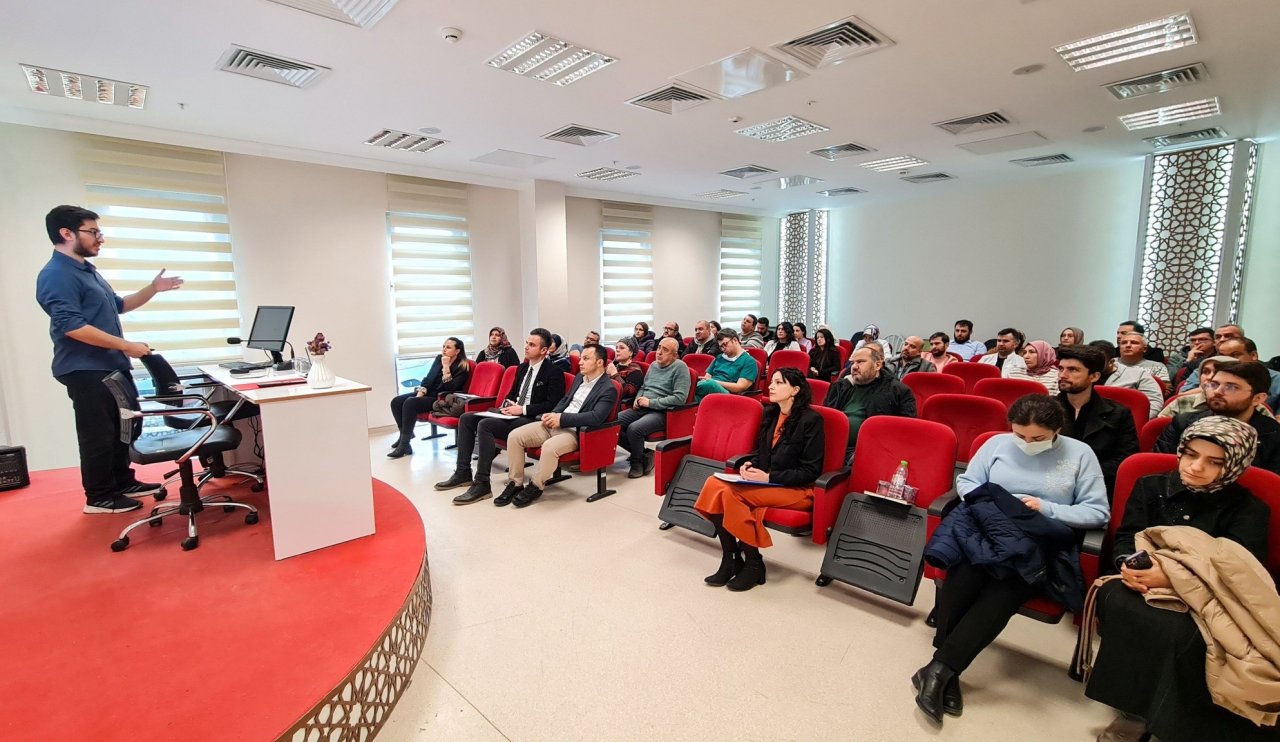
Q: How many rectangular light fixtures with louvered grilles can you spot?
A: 9